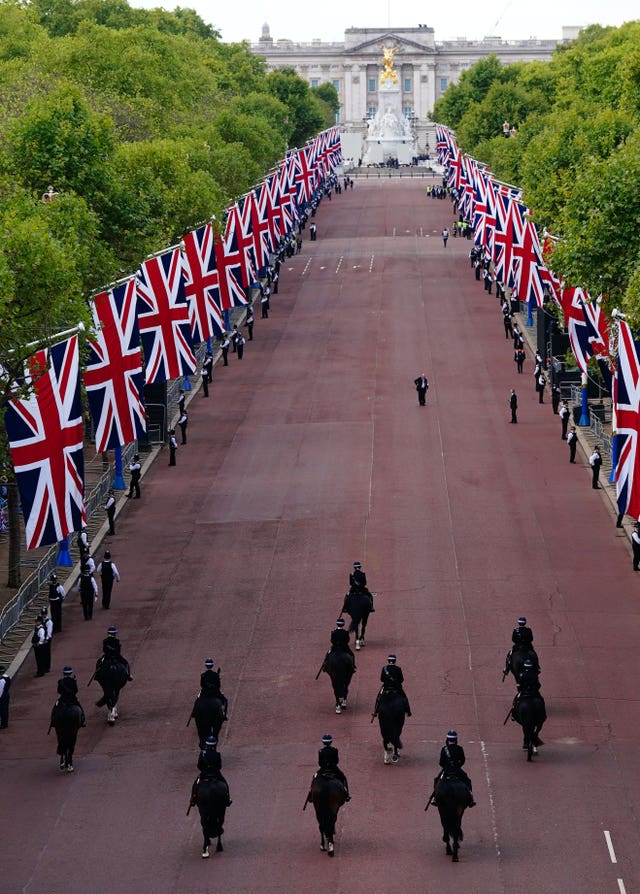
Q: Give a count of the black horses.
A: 11